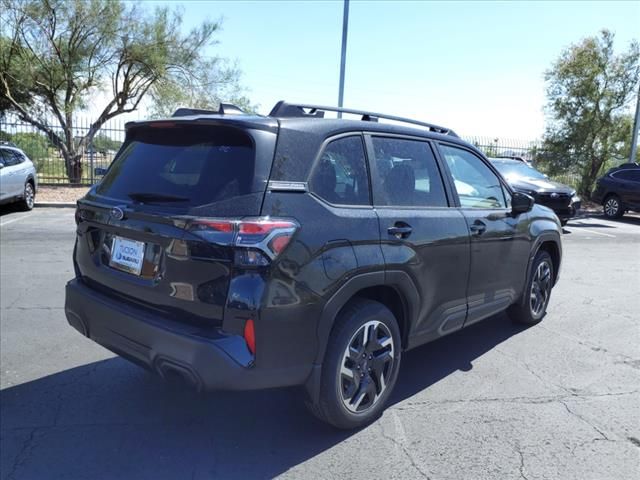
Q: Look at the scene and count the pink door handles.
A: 0